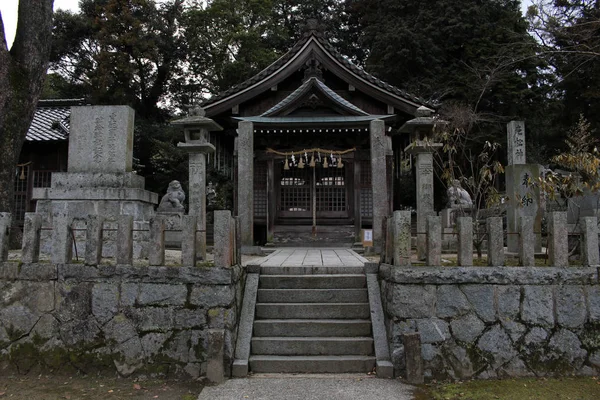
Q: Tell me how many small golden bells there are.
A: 5